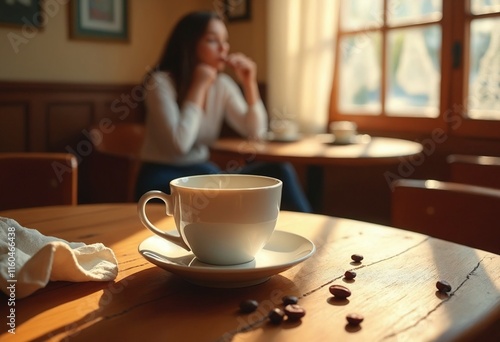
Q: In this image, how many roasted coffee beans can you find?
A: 9